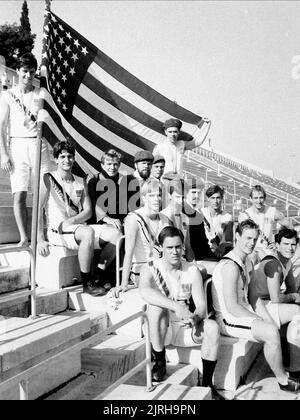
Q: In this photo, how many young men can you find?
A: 14